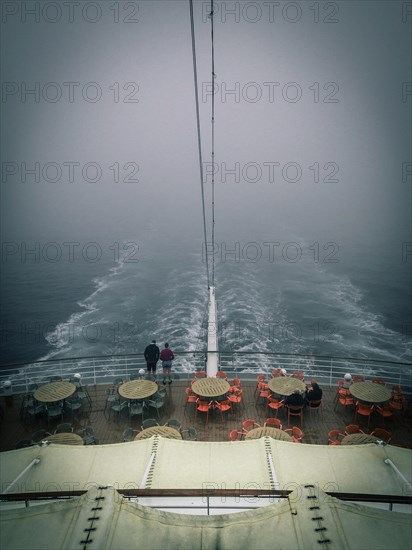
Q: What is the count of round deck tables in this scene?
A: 9